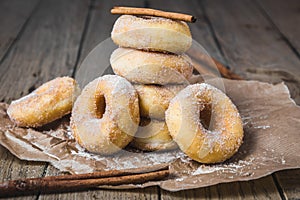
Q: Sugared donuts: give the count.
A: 7